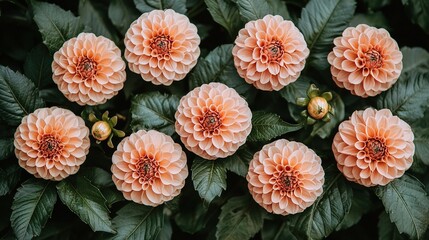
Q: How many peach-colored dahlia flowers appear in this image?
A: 9